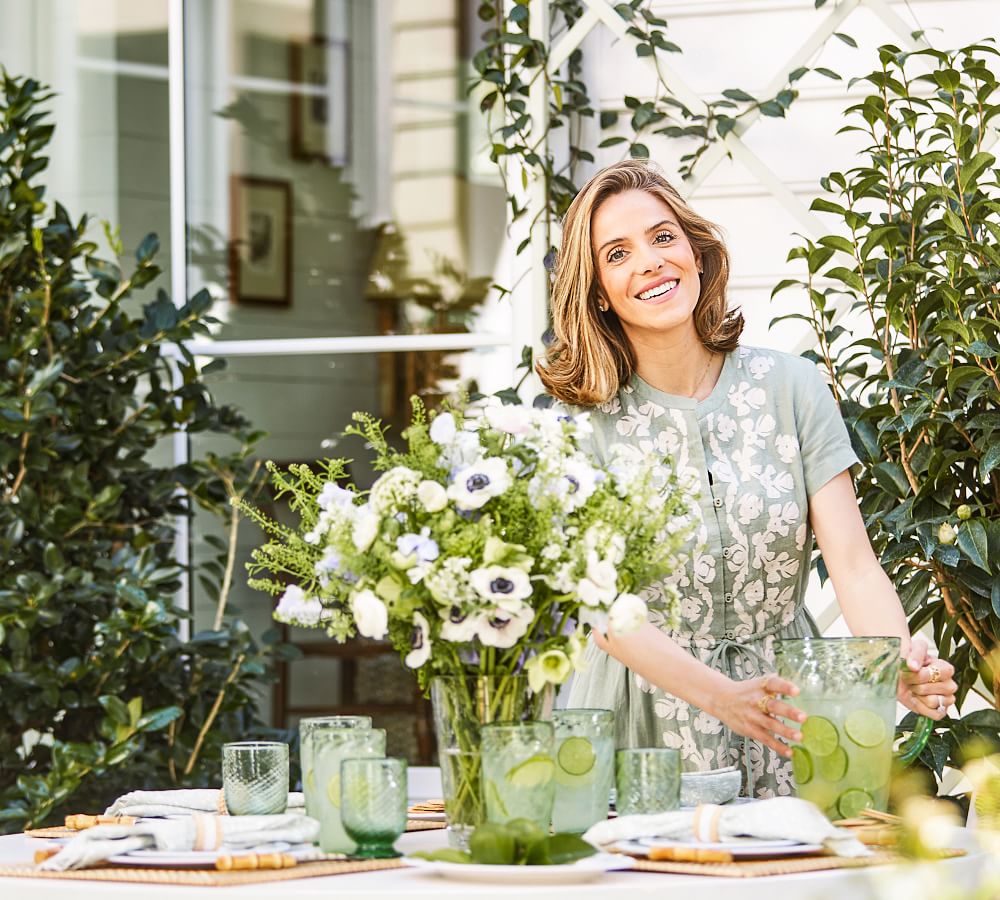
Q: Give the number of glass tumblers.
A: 7